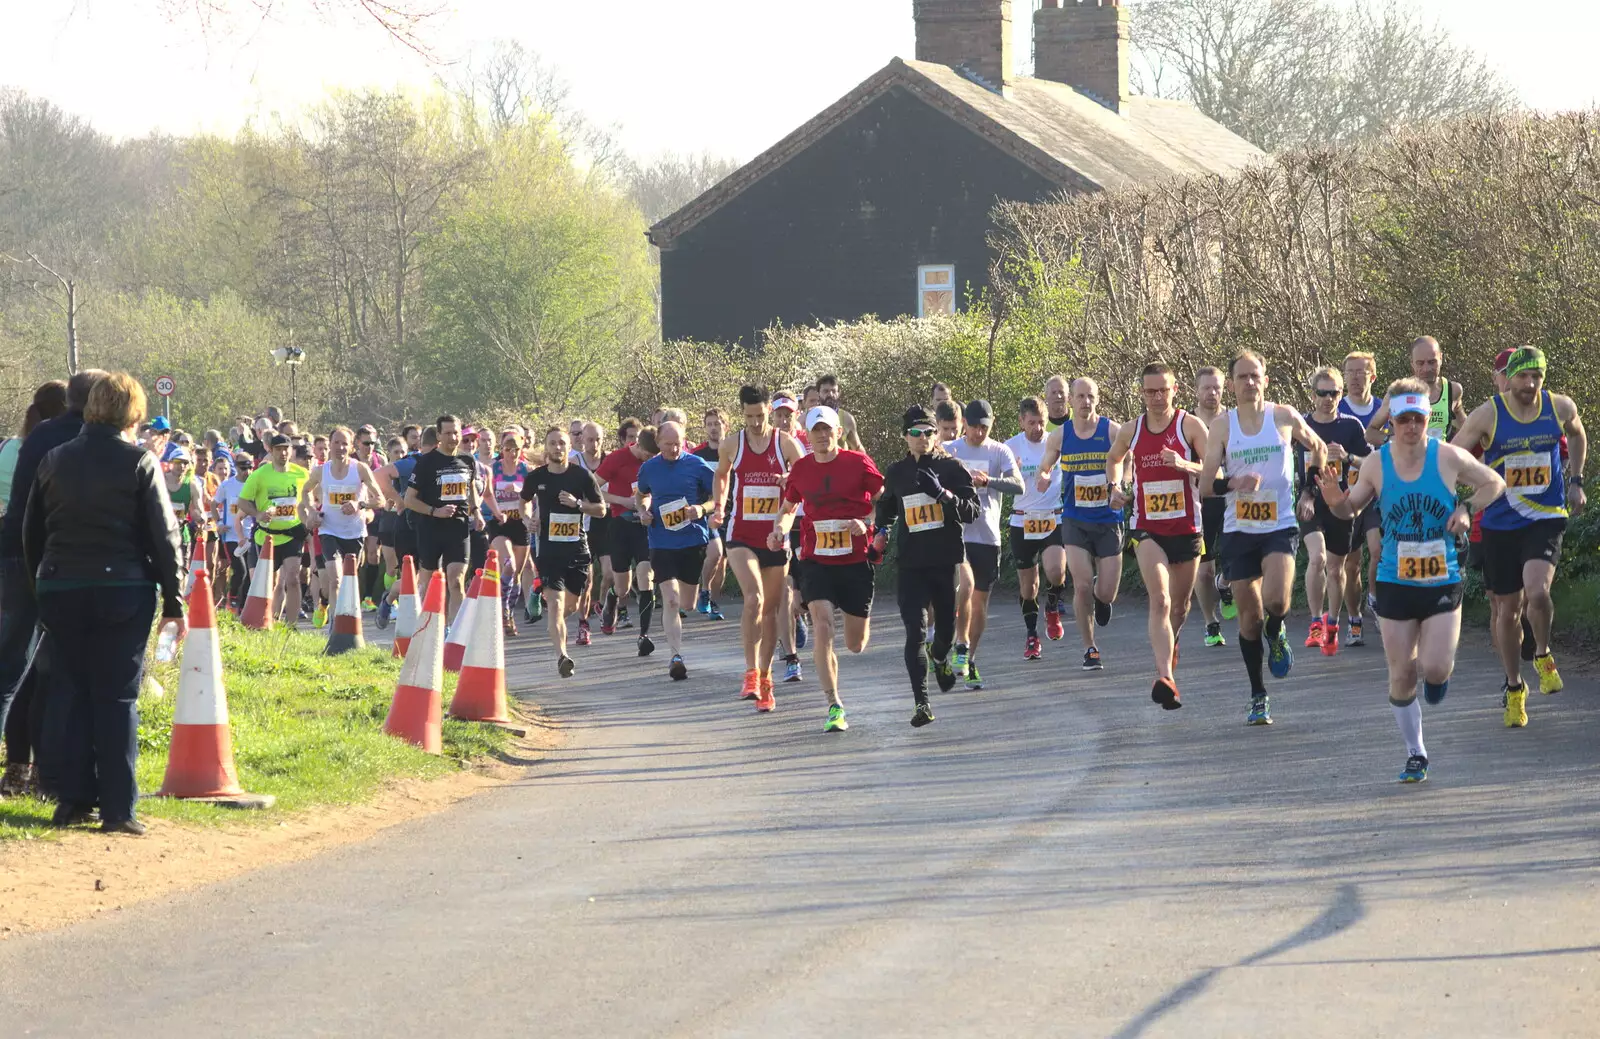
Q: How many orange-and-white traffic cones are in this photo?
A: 8